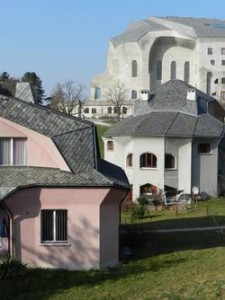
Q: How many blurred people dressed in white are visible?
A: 0